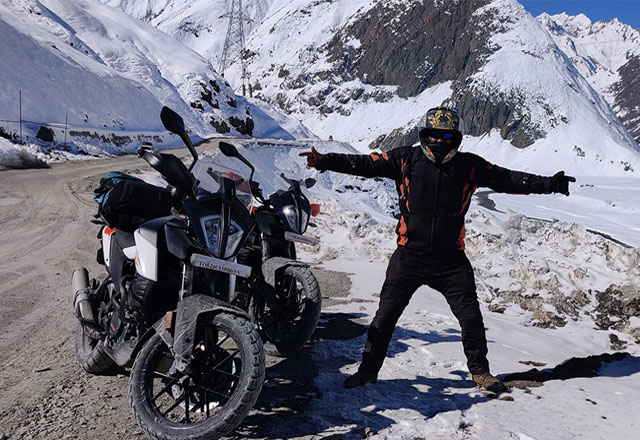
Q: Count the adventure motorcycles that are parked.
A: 2